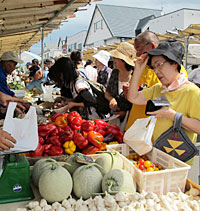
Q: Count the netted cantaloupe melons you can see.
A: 6